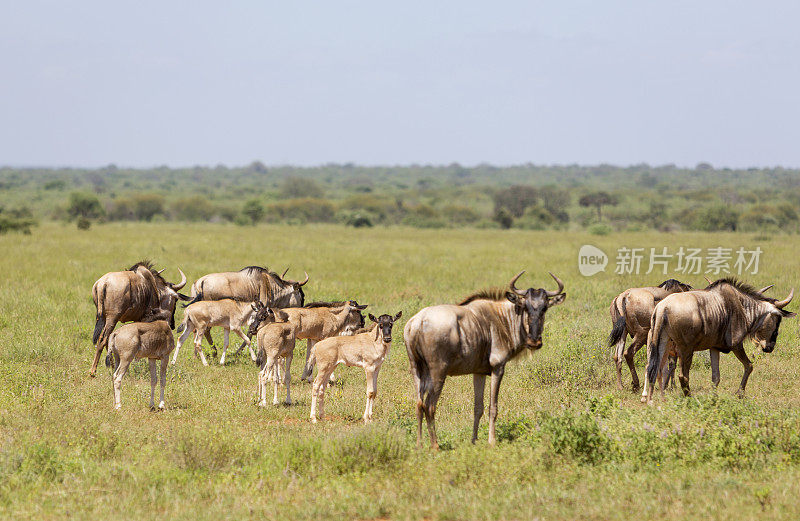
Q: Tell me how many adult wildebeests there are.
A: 5